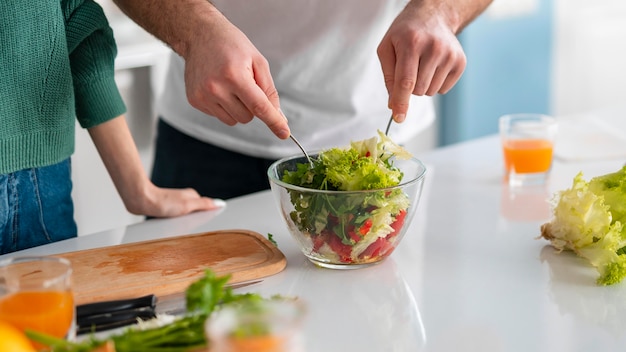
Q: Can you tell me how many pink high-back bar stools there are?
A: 0